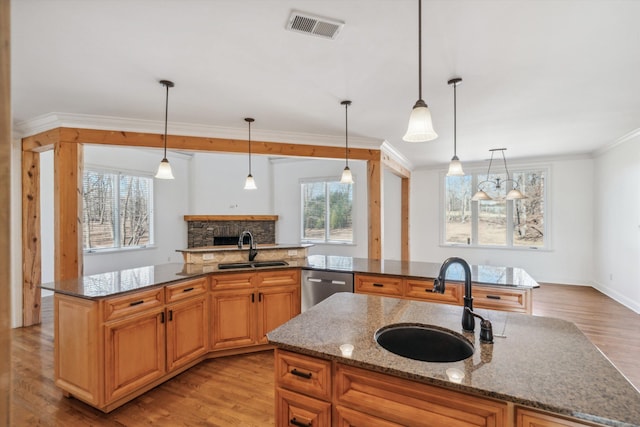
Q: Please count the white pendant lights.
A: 5